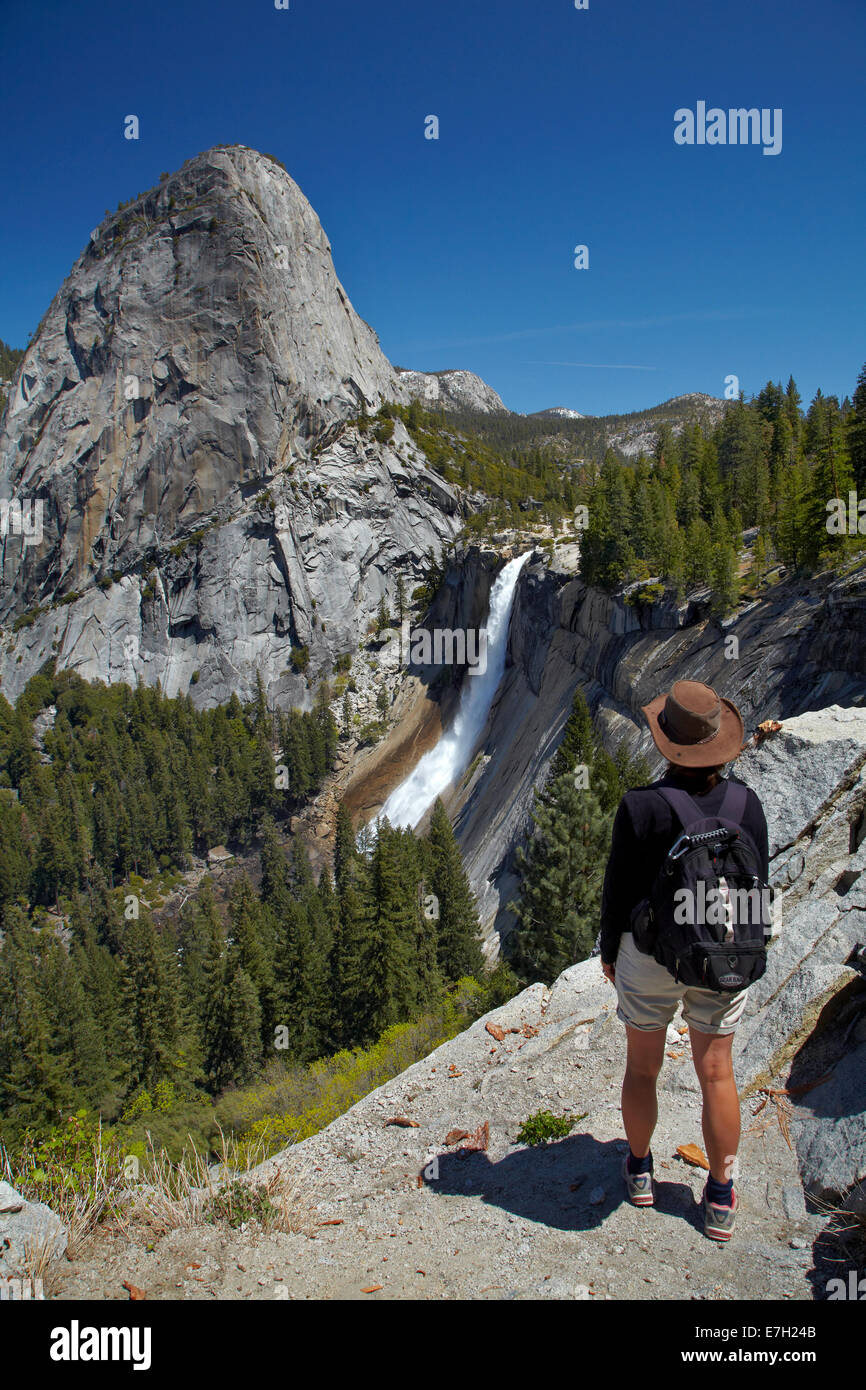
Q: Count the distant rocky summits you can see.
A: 3